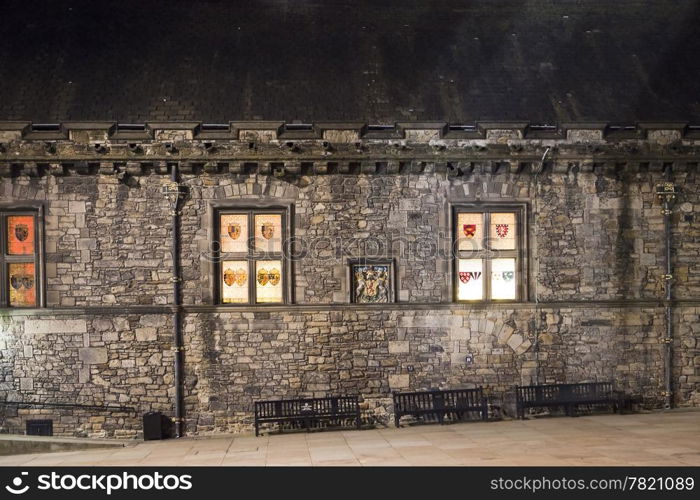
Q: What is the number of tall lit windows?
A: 3